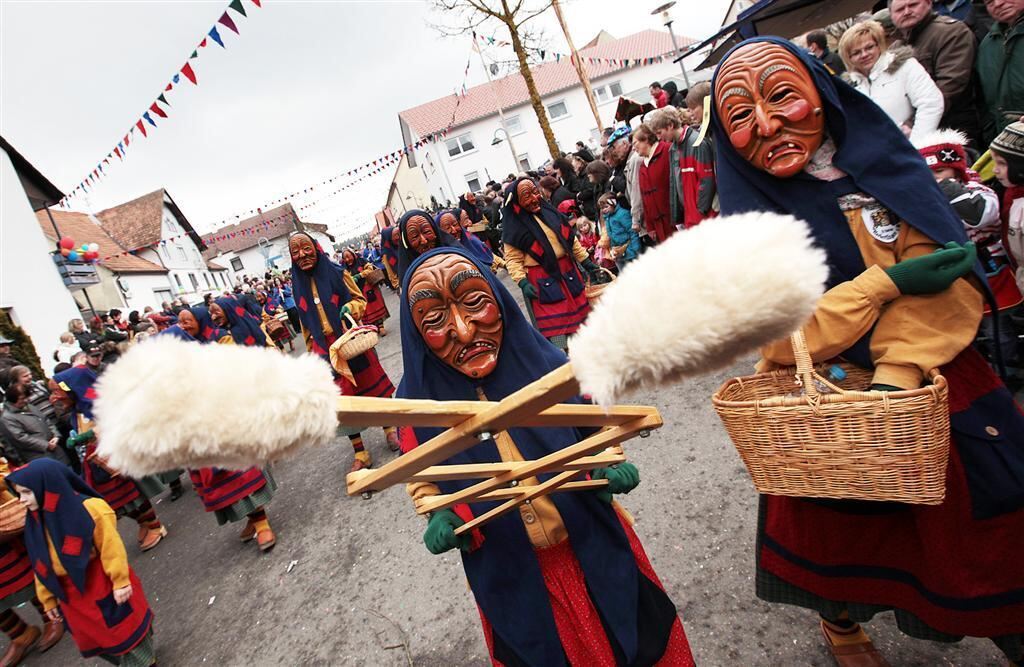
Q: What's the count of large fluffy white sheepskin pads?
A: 2